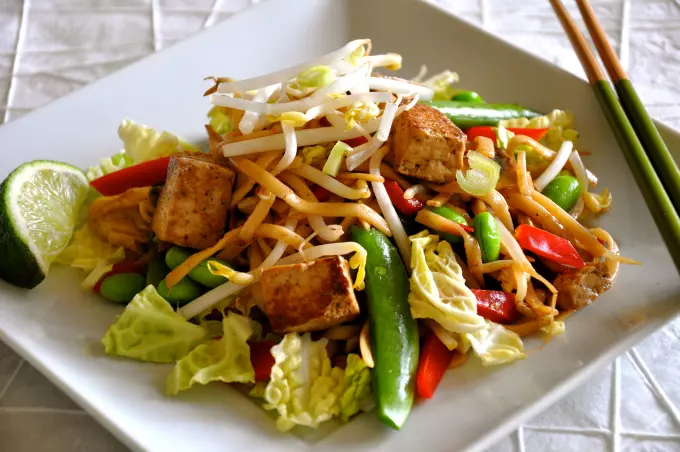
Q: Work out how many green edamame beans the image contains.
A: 8